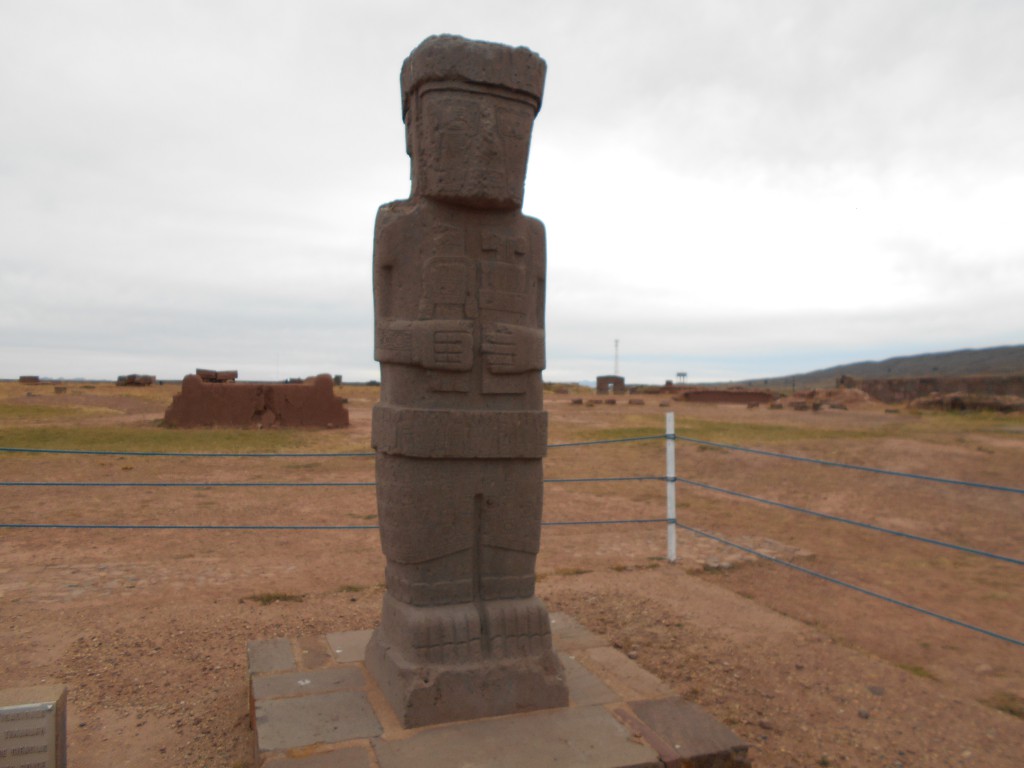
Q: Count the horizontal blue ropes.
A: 3